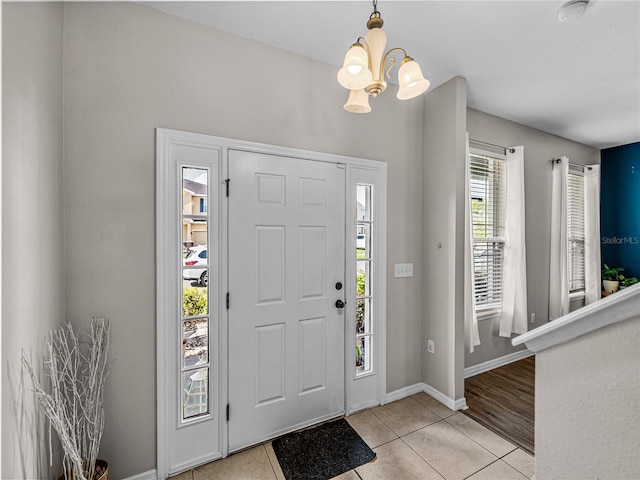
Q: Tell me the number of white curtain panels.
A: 4